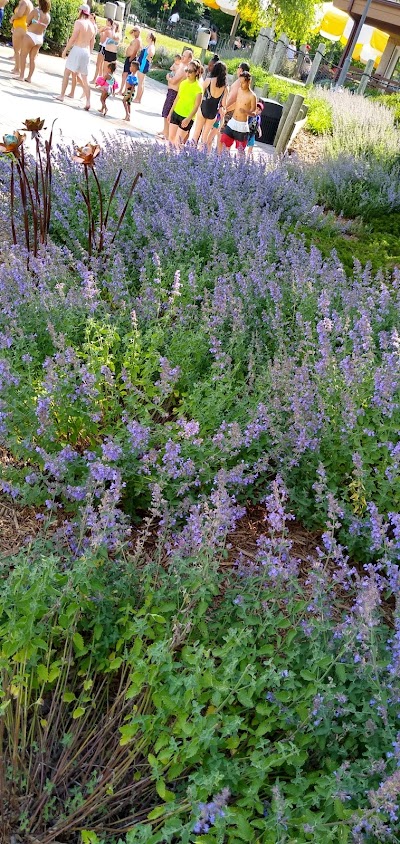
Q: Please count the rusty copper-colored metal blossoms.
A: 3